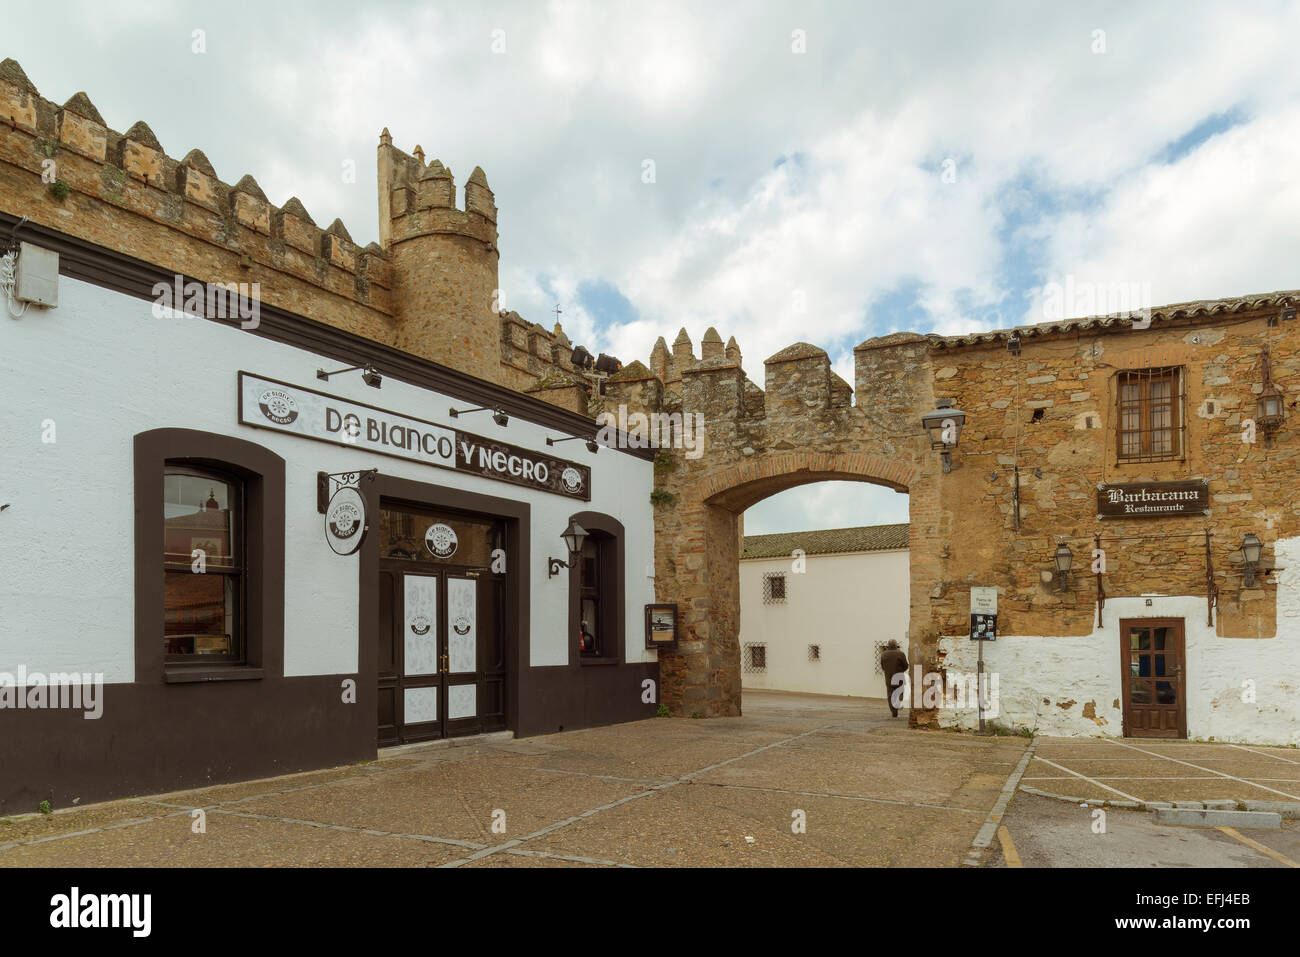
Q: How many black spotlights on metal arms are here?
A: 3